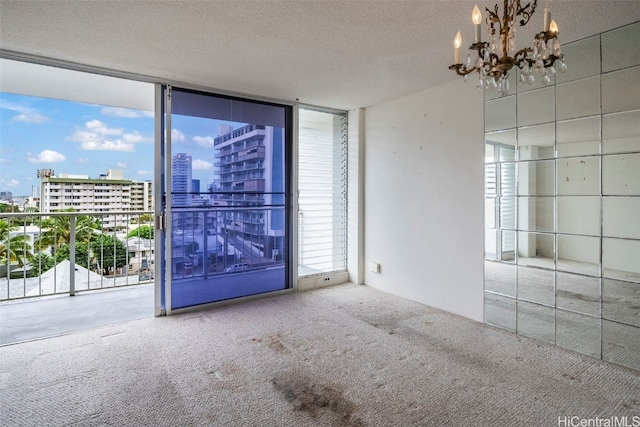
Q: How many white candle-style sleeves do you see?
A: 4